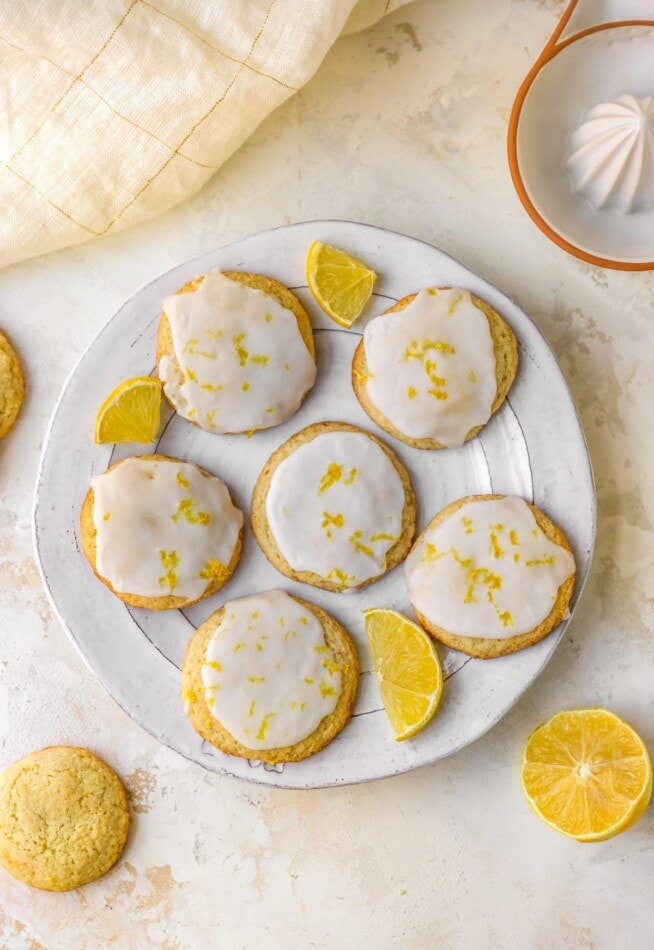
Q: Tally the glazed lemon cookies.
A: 6